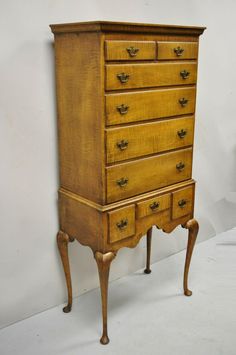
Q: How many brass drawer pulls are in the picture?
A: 13